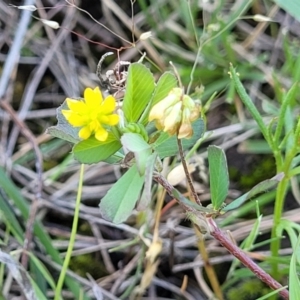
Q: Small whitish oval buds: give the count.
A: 4